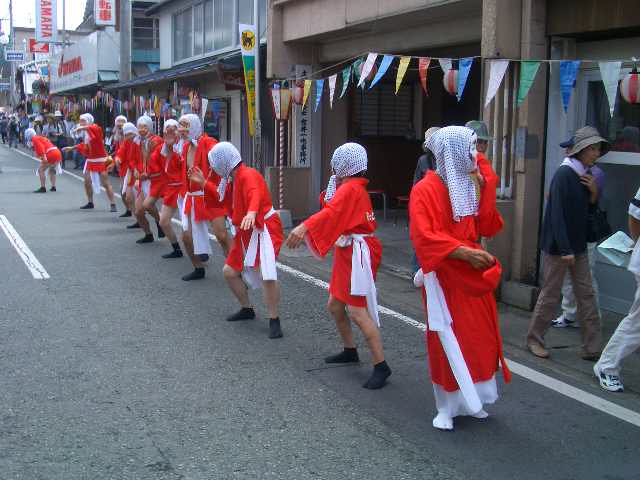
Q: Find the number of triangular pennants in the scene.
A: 15